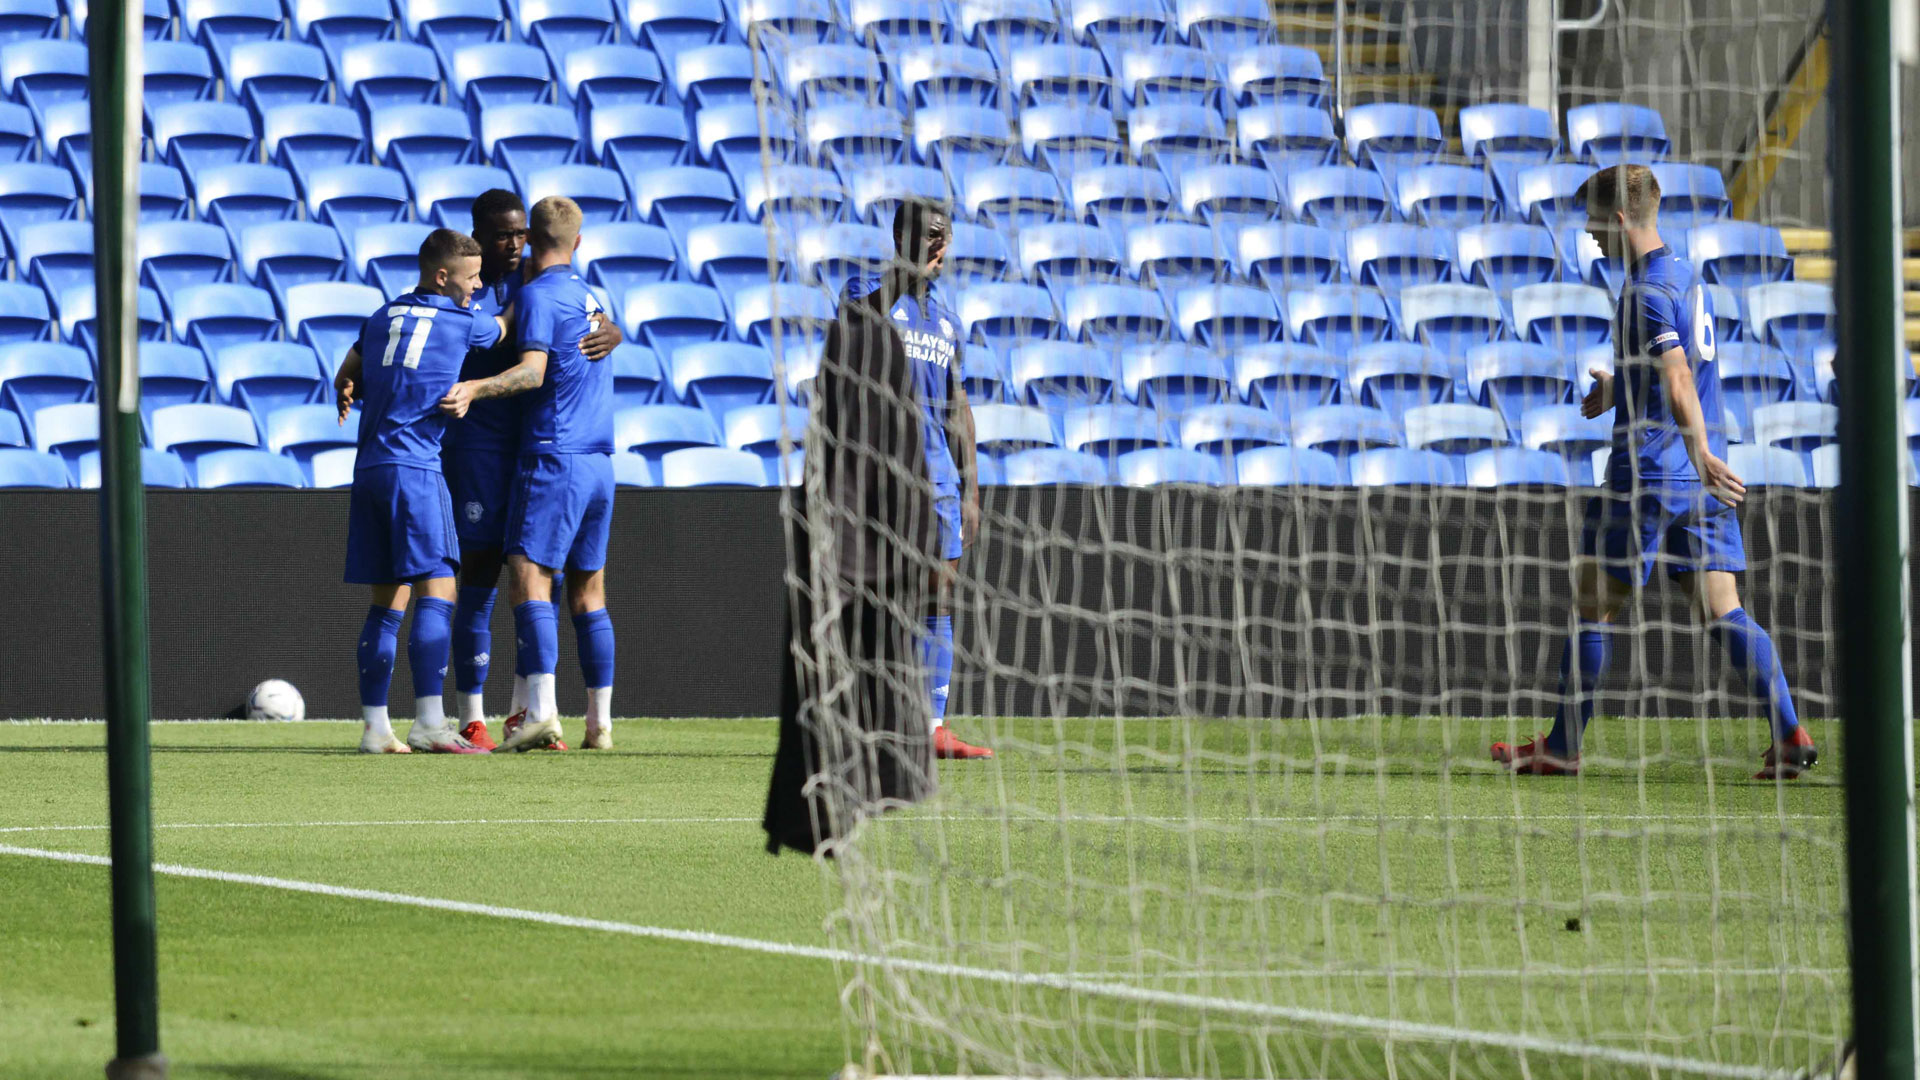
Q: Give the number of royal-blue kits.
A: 5